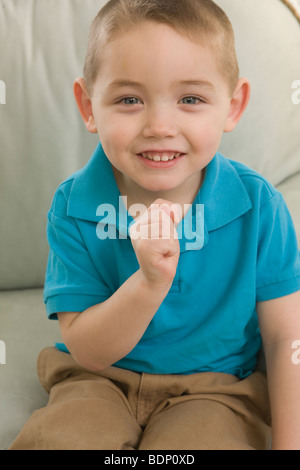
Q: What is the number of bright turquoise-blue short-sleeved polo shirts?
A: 1